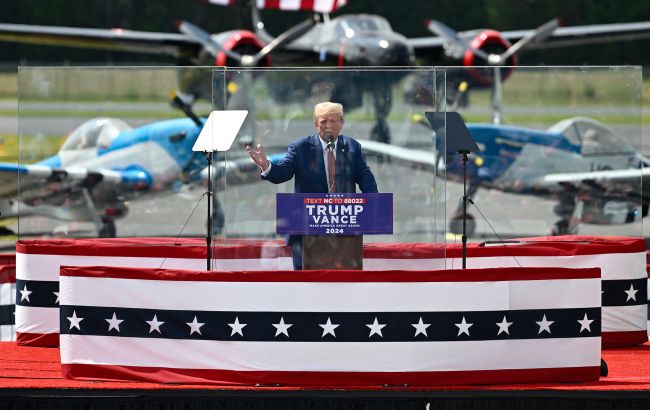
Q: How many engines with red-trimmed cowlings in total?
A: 2